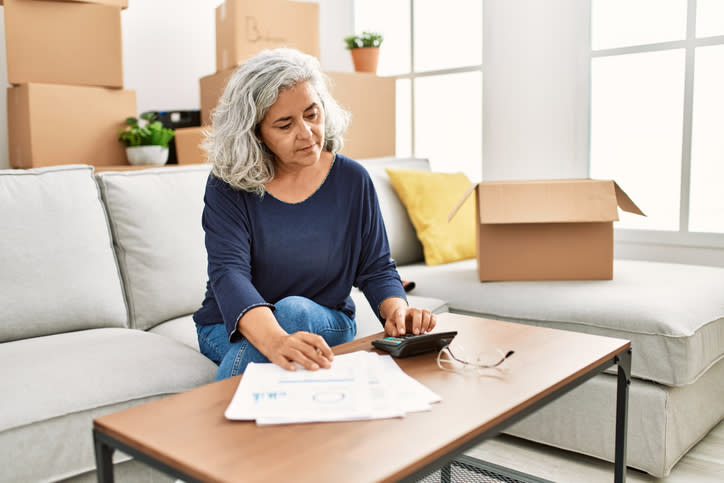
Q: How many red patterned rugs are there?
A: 0